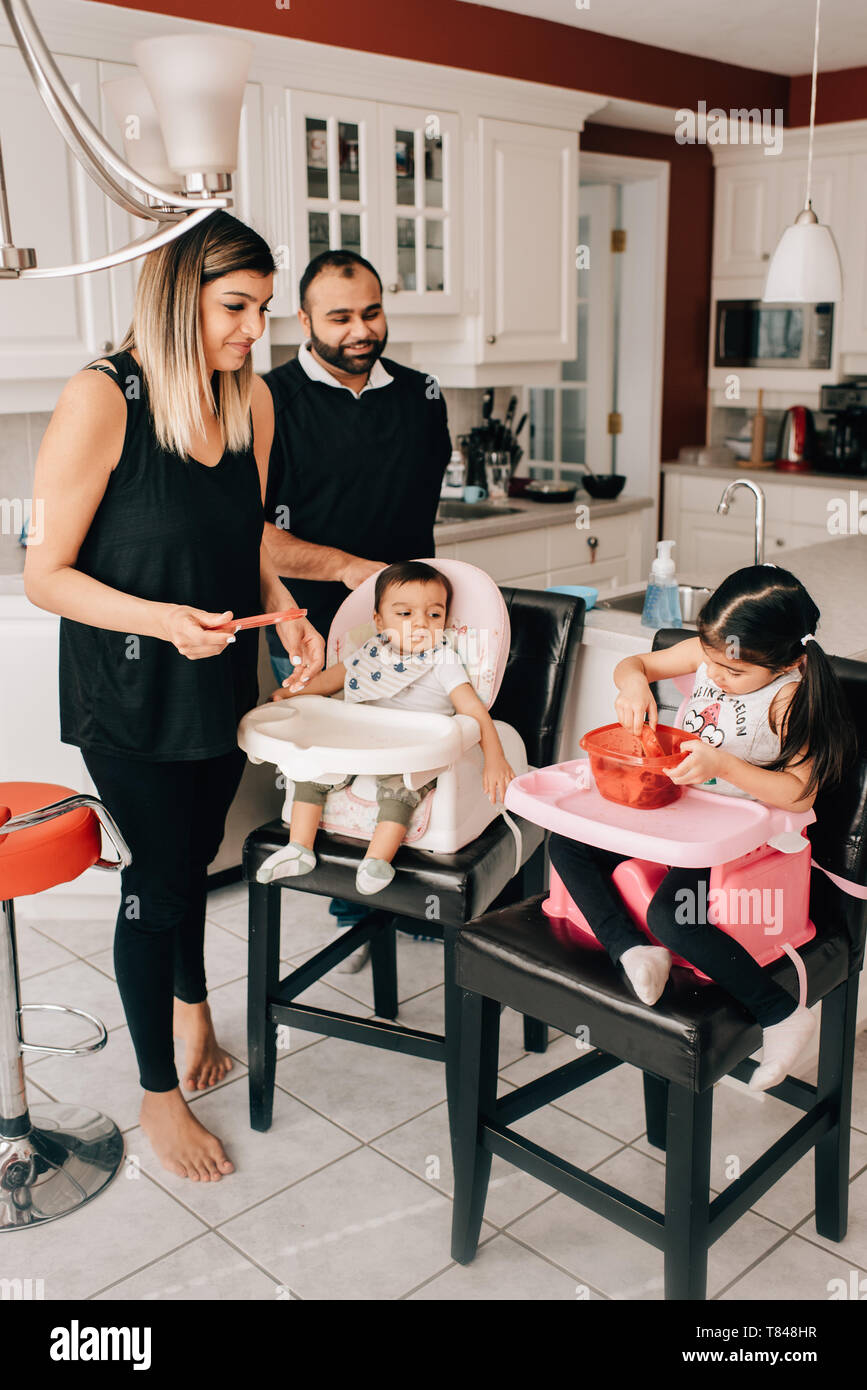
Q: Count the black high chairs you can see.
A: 2